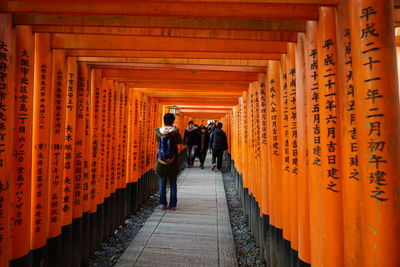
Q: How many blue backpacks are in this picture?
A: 1